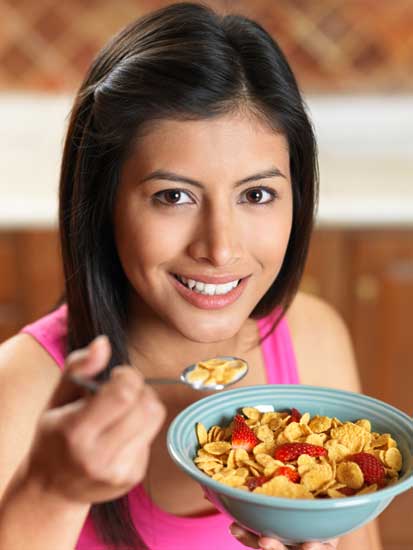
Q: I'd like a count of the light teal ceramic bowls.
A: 1